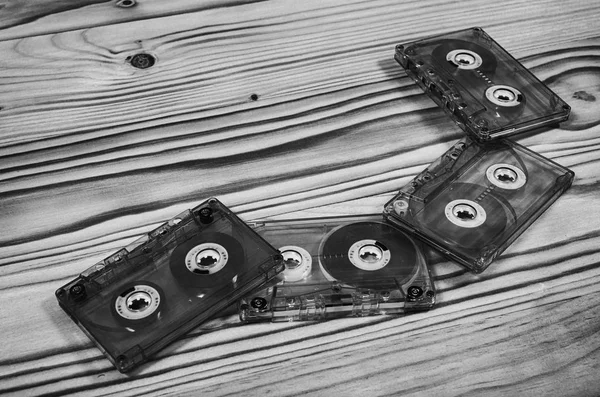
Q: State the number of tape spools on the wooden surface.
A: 8